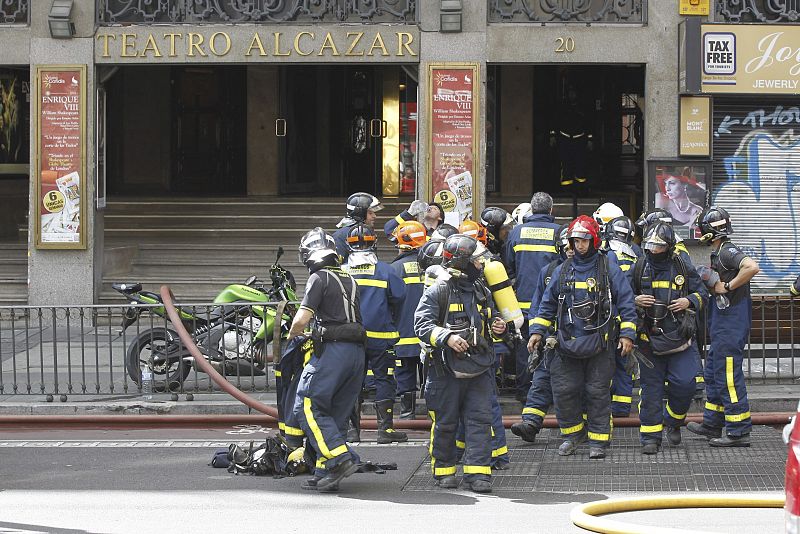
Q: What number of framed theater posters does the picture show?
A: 2